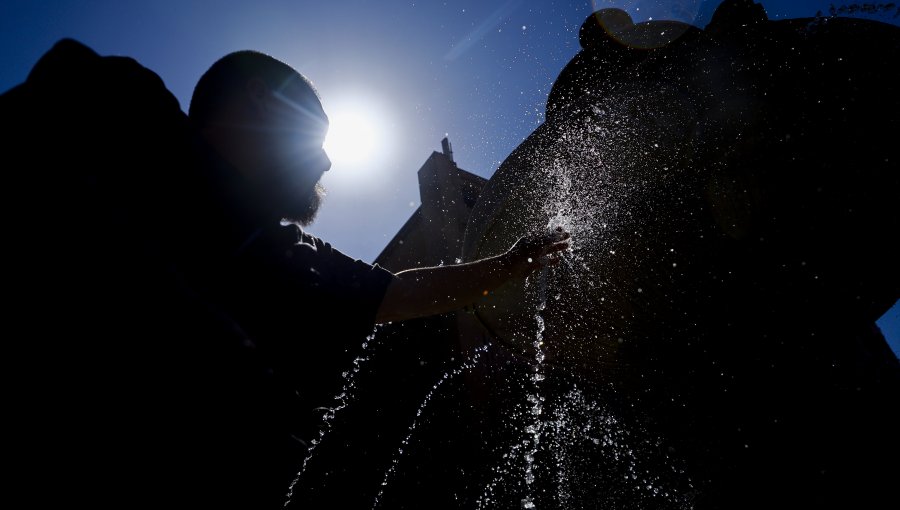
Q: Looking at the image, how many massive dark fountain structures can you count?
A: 1